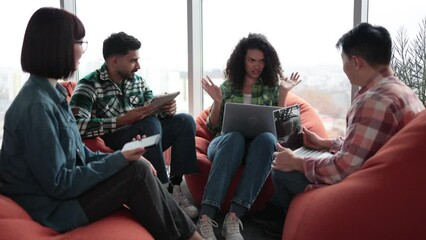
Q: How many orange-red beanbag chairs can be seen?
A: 4